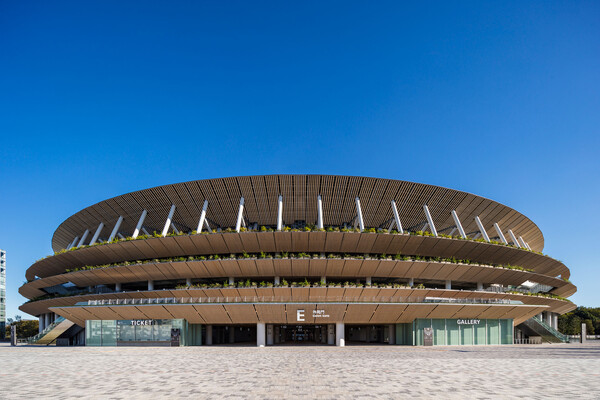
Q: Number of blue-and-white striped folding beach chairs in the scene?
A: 0